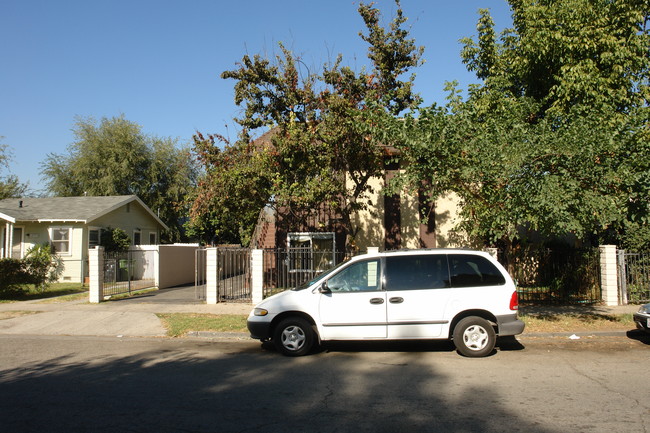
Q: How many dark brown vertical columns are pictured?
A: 2